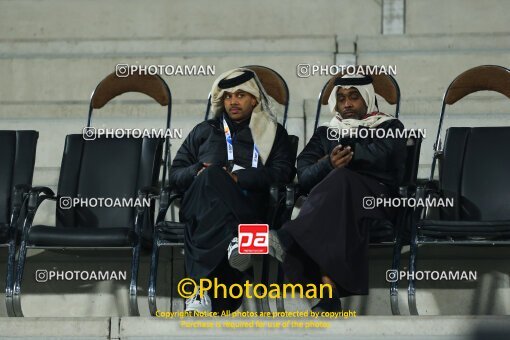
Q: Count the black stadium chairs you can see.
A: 5